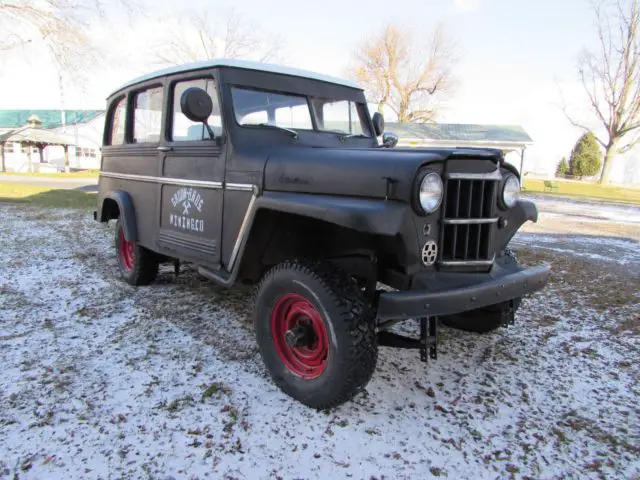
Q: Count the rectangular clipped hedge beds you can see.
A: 0